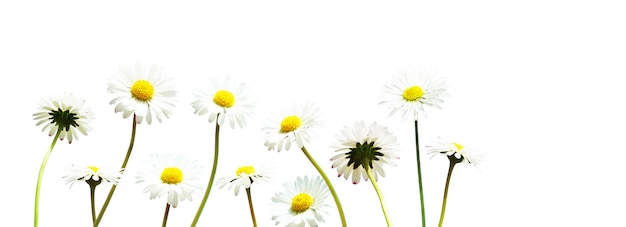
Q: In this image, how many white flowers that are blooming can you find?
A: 11